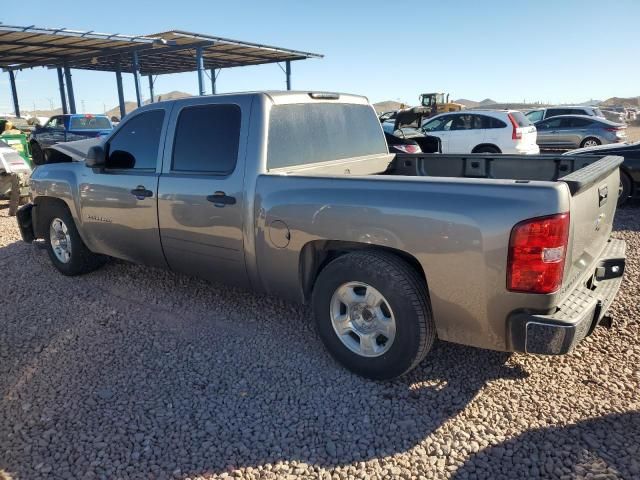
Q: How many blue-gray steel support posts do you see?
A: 9